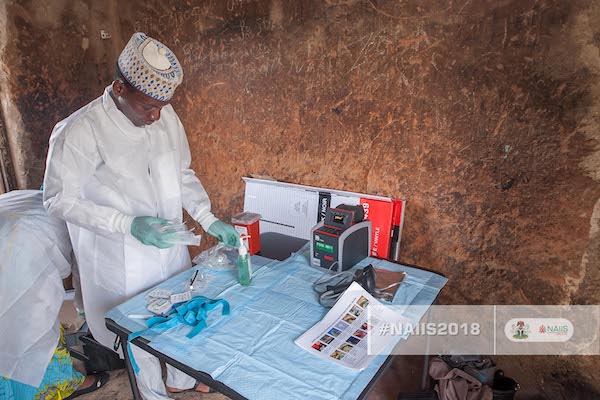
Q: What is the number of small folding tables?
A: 1